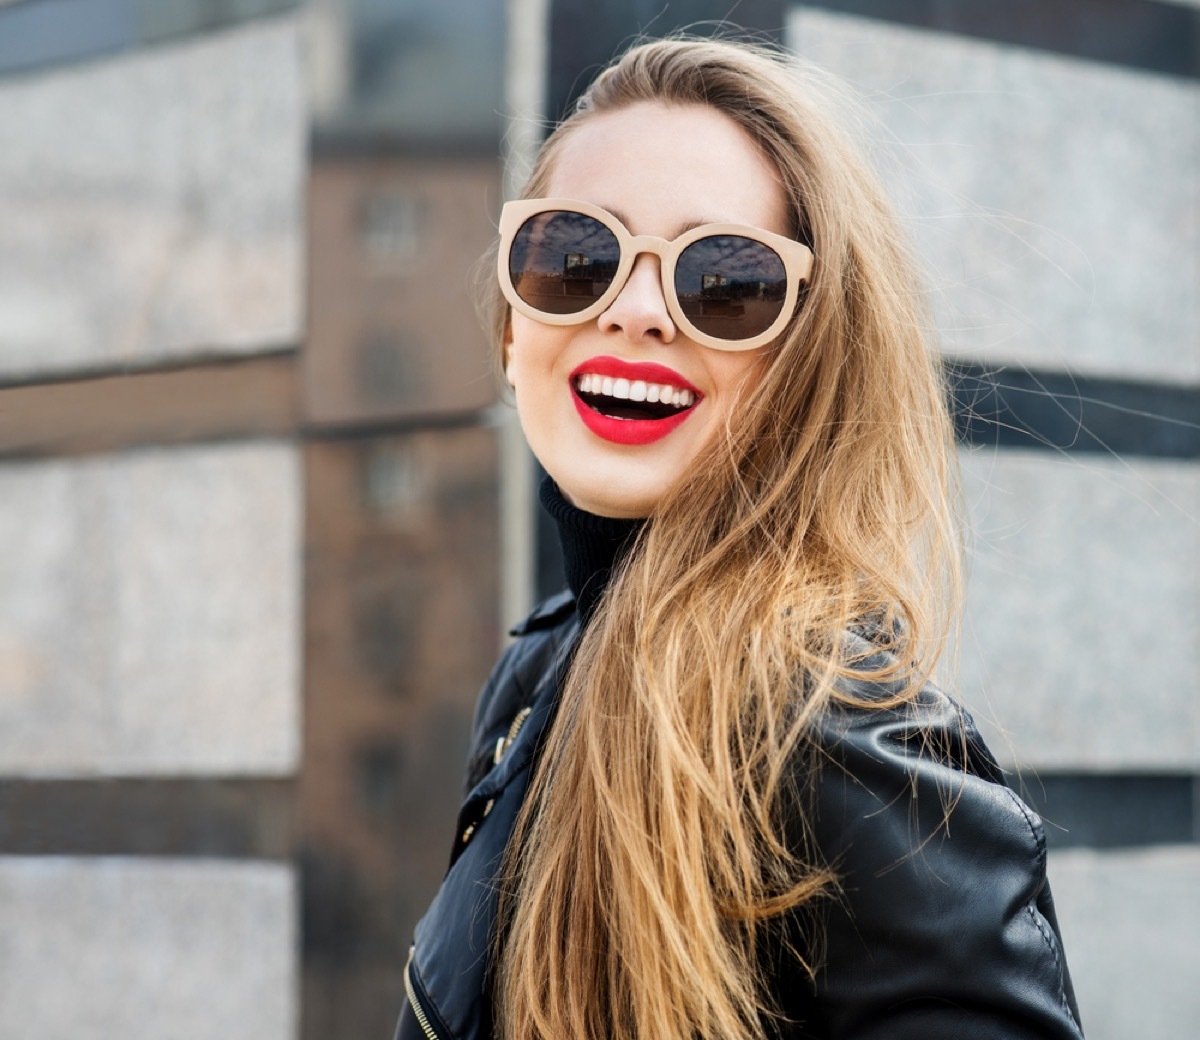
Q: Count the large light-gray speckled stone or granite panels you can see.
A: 6